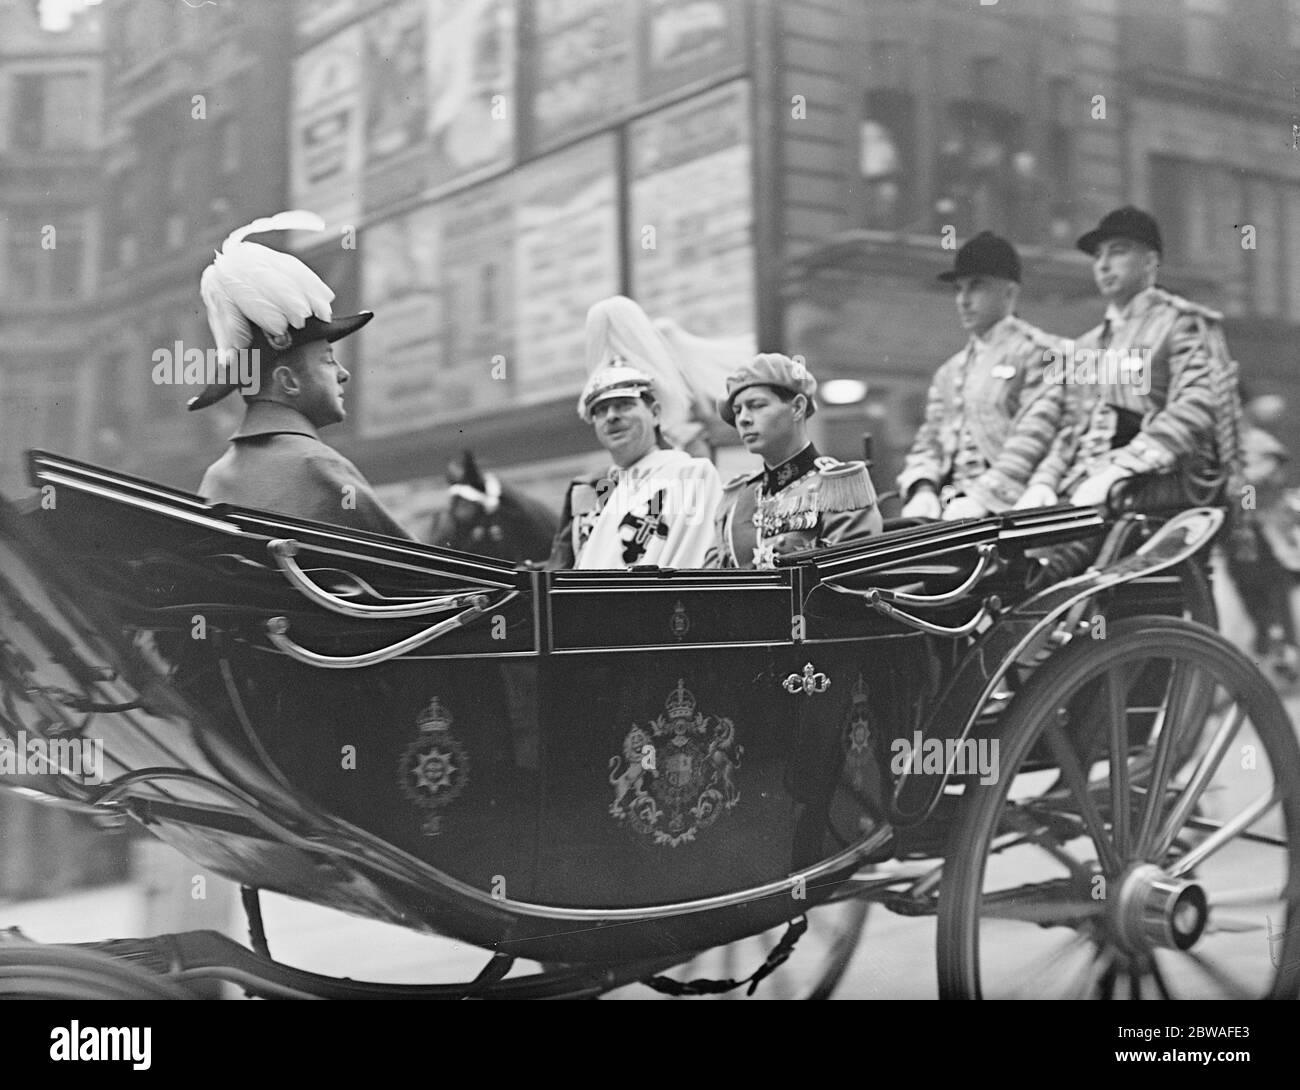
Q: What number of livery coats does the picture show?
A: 2